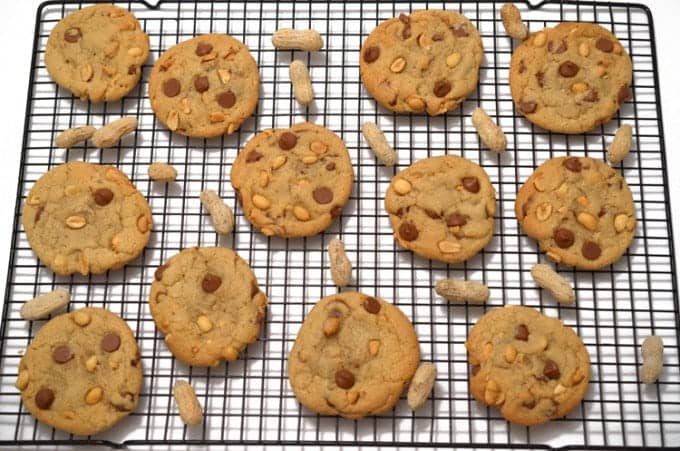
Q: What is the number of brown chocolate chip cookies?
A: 12